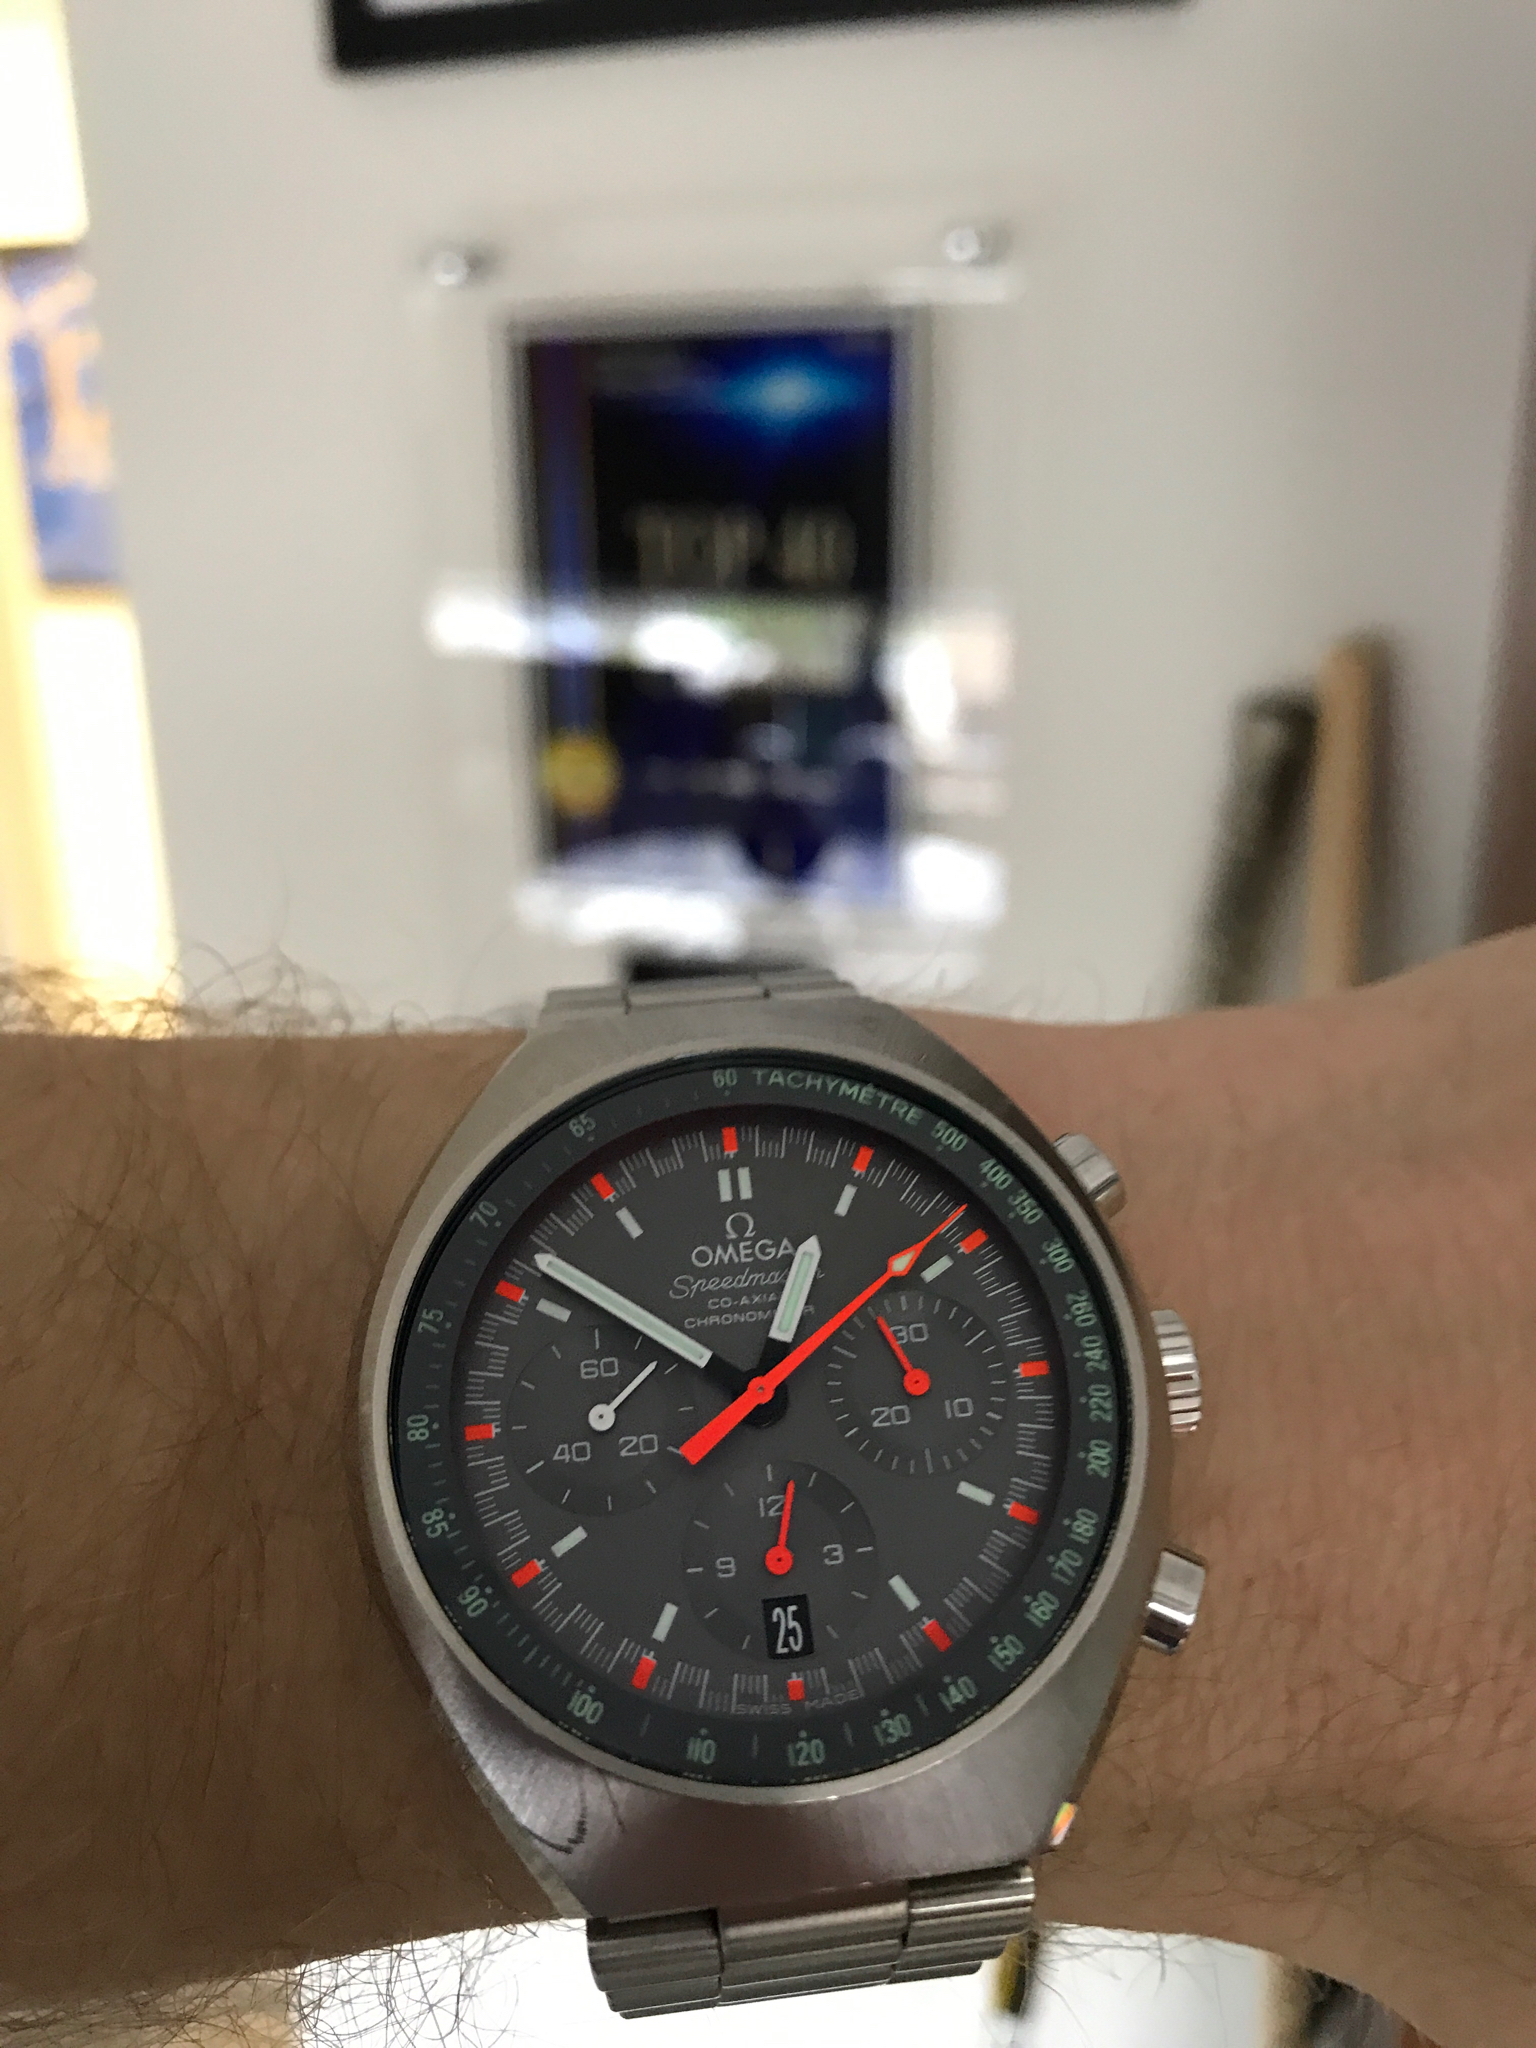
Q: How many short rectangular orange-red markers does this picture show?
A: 12